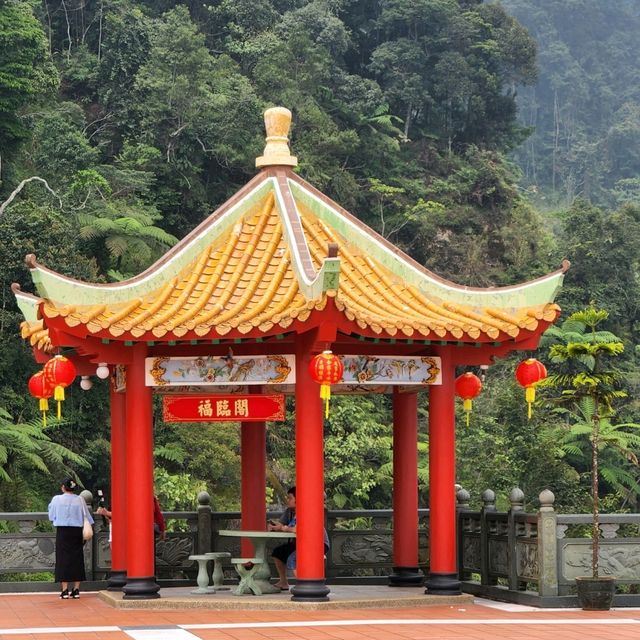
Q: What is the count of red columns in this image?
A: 6